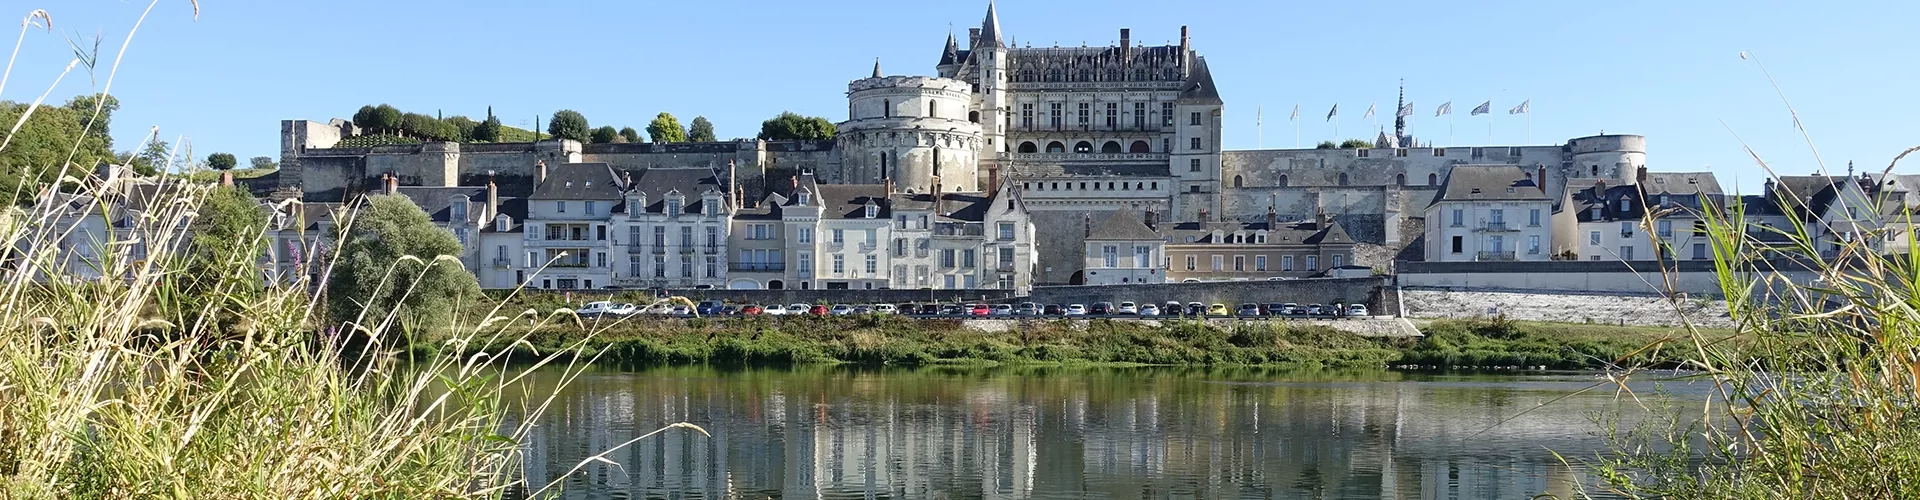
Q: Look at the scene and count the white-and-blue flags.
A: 8